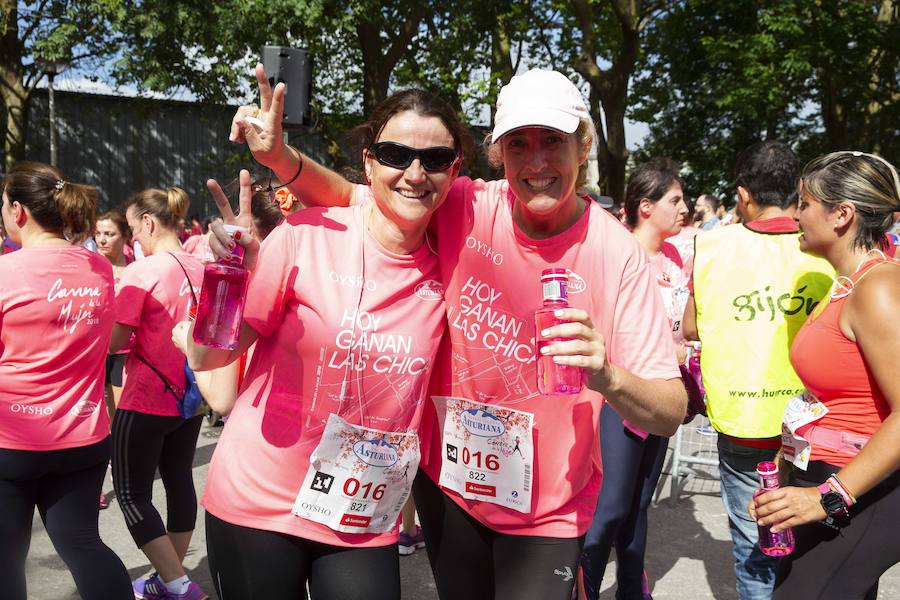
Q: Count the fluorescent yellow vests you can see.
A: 1